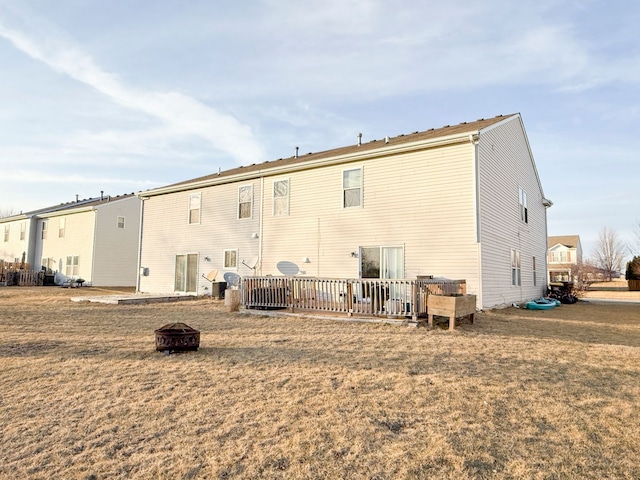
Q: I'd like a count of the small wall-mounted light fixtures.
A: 2